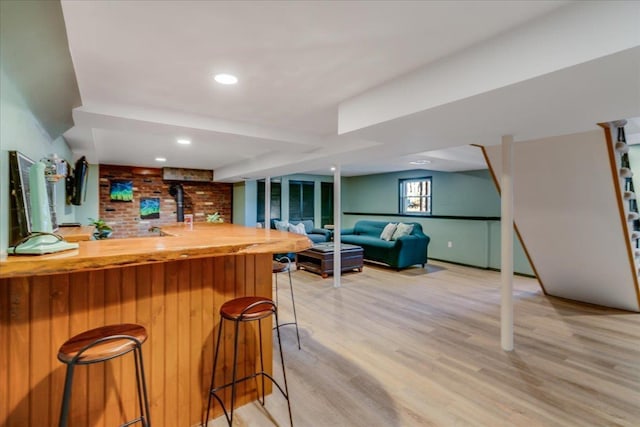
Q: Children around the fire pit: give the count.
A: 0